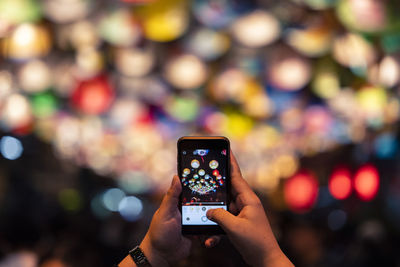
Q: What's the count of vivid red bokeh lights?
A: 4